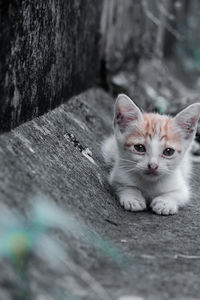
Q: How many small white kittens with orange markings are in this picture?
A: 1